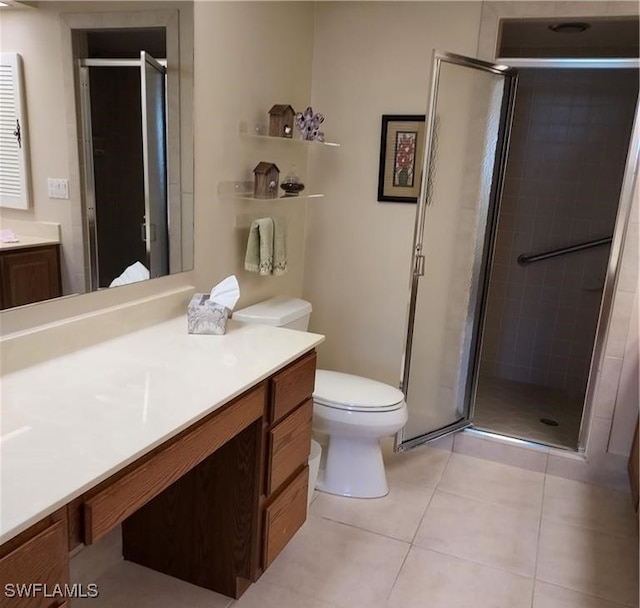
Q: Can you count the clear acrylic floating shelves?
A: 2